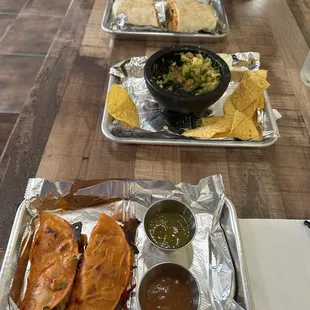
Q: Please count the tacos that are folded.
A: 2